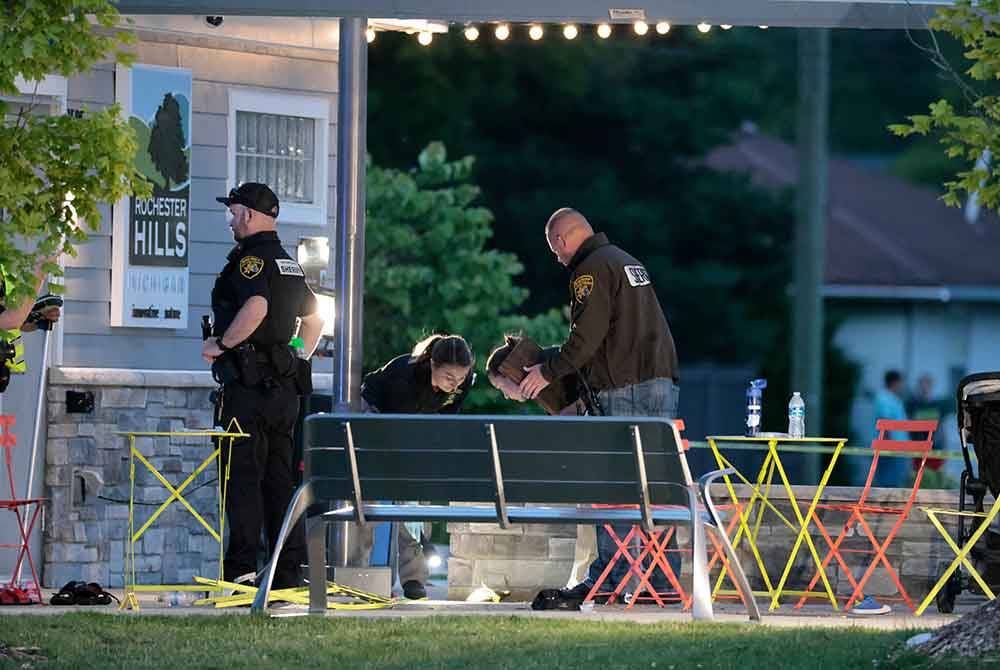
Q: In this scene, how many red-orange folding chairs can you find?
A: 4